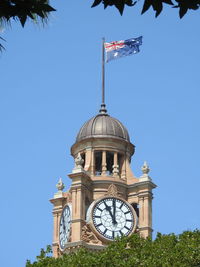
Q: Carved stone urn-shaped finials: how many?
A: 3